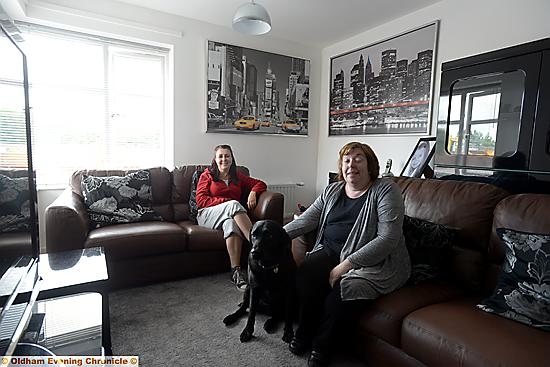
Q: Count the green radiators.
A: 0